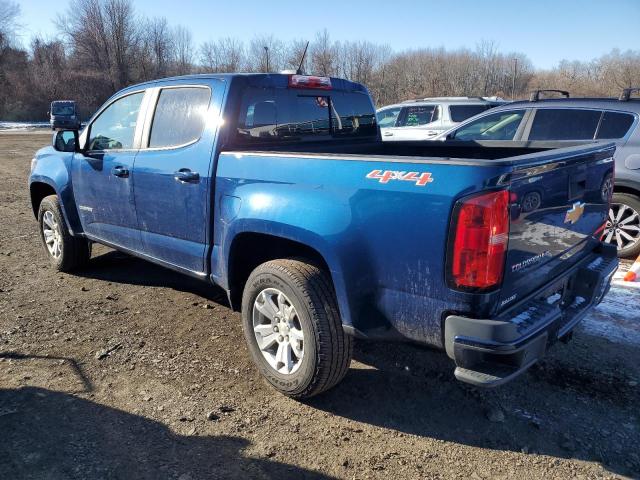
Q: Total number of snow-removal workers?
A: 0